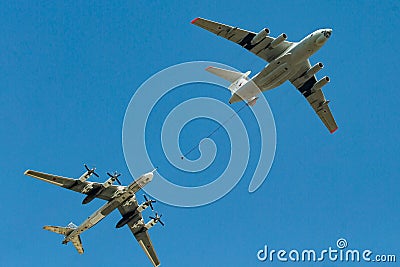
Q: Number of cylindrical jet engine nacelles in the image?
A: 4